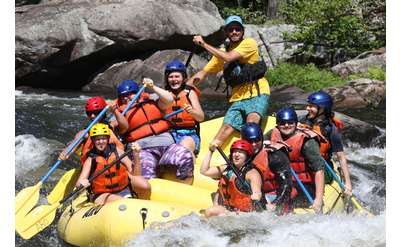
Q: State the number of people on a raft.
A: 9